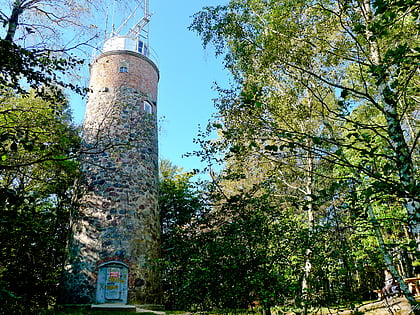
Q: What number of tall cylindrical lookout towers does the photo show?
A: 1